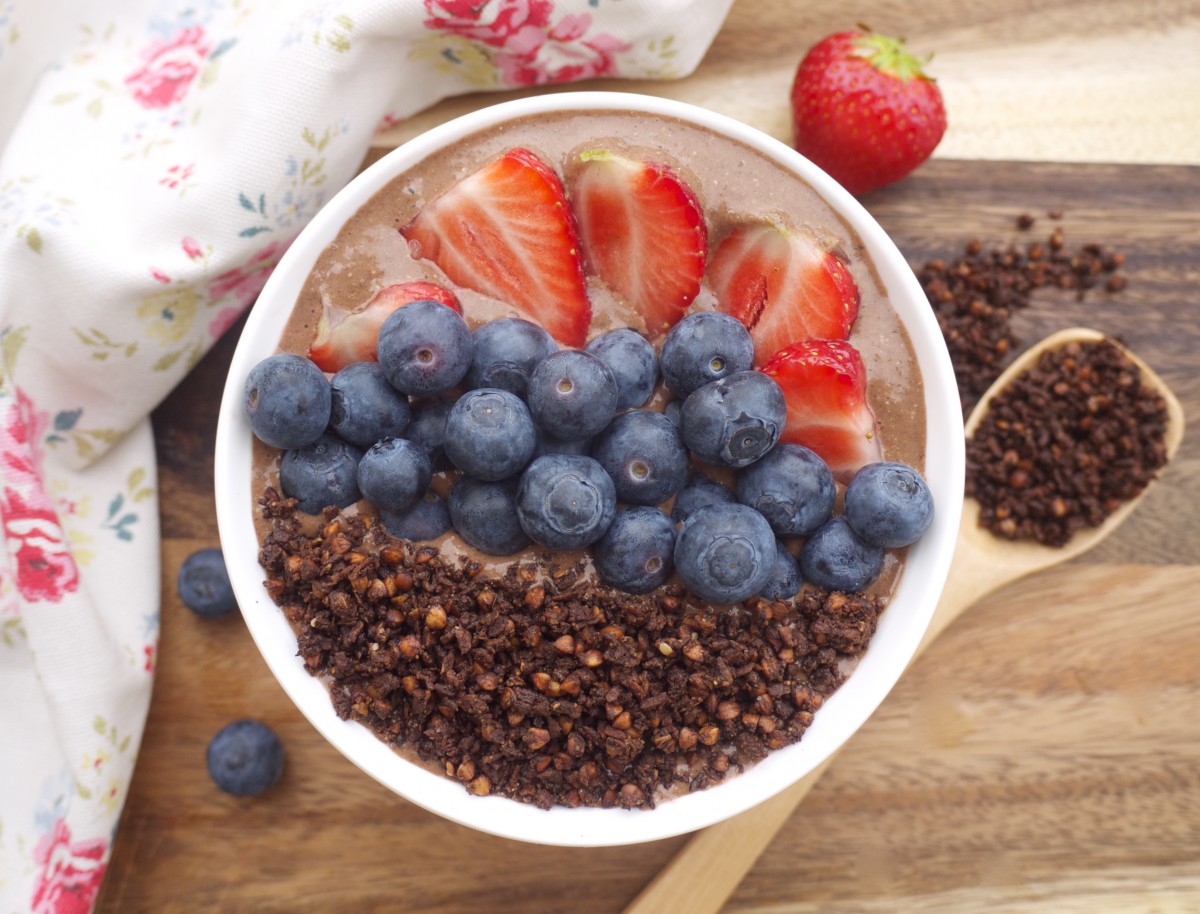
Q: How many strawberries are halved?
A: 5